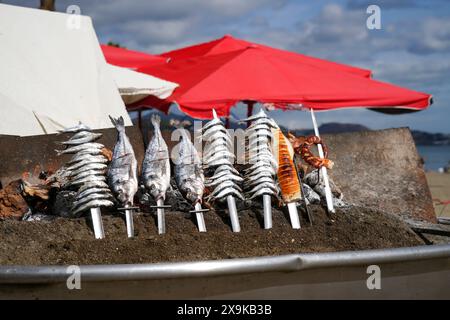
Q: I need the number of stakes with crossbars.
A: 3